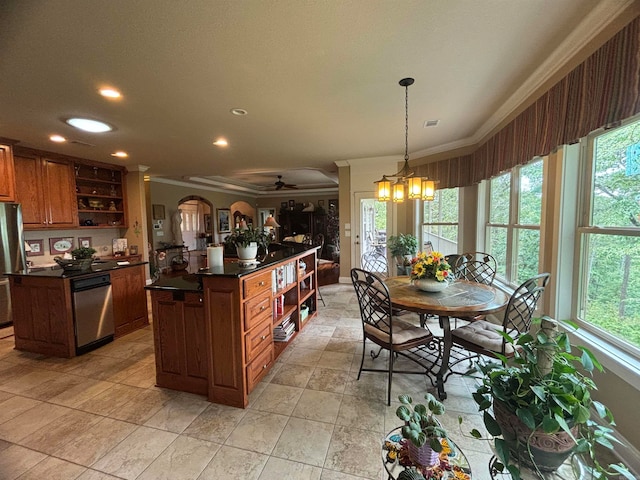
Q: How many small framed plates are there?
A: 3